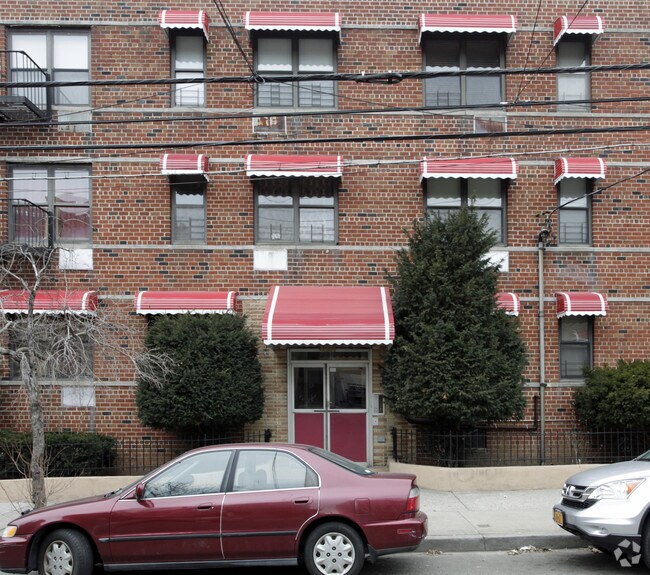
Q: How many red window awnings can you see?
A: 12